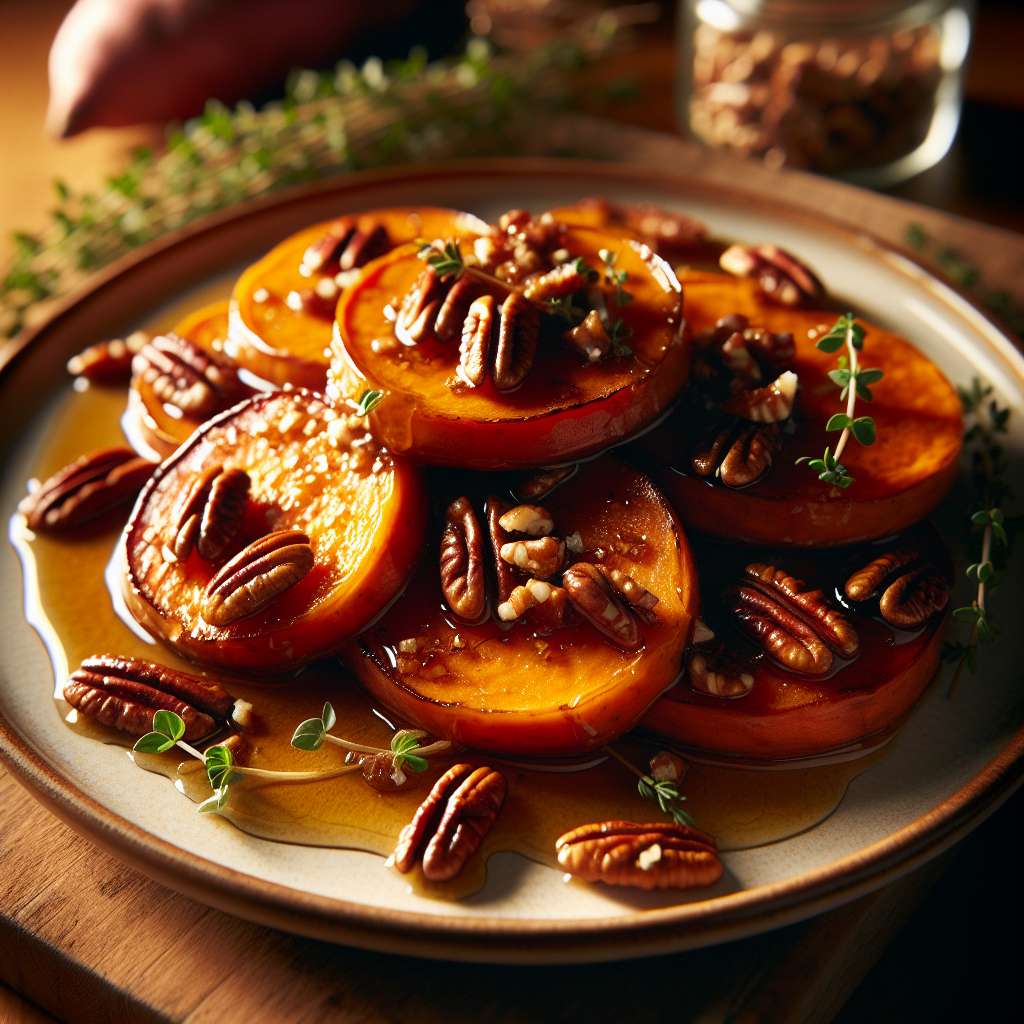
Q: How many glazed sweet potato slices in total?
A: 8